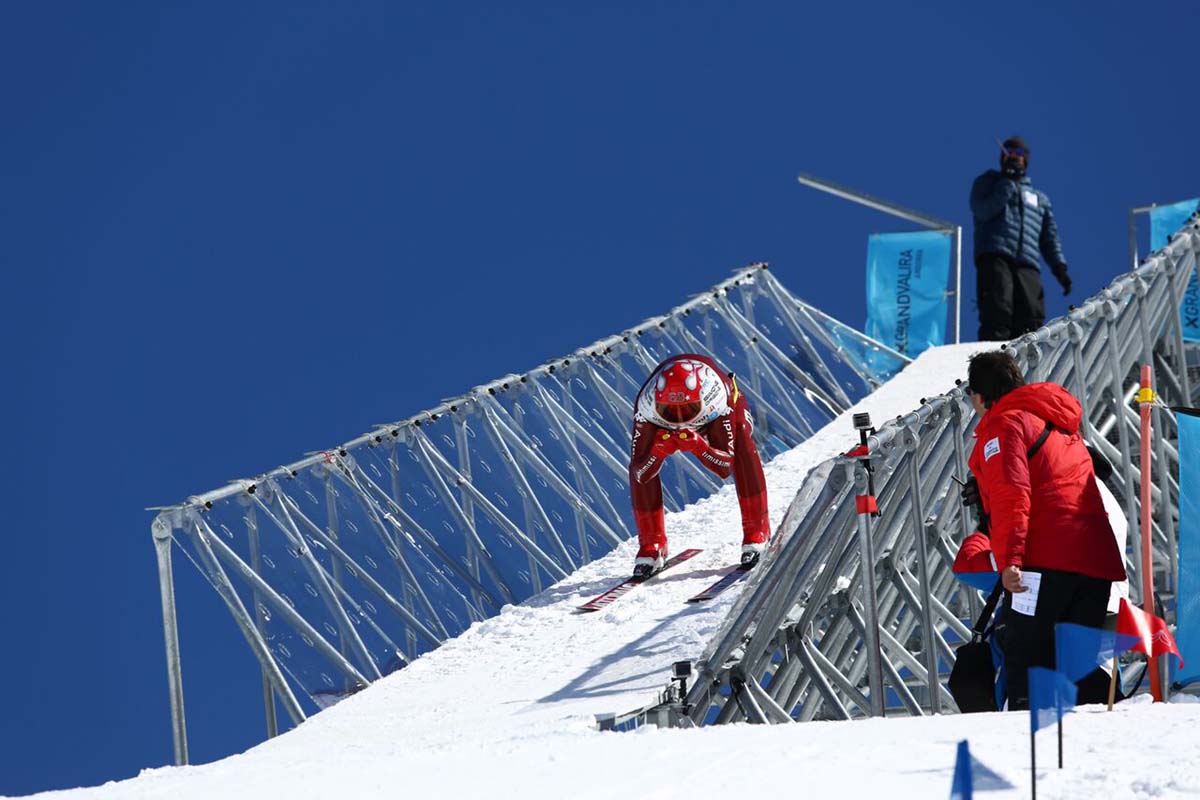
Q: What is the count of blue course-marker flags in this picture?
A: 3